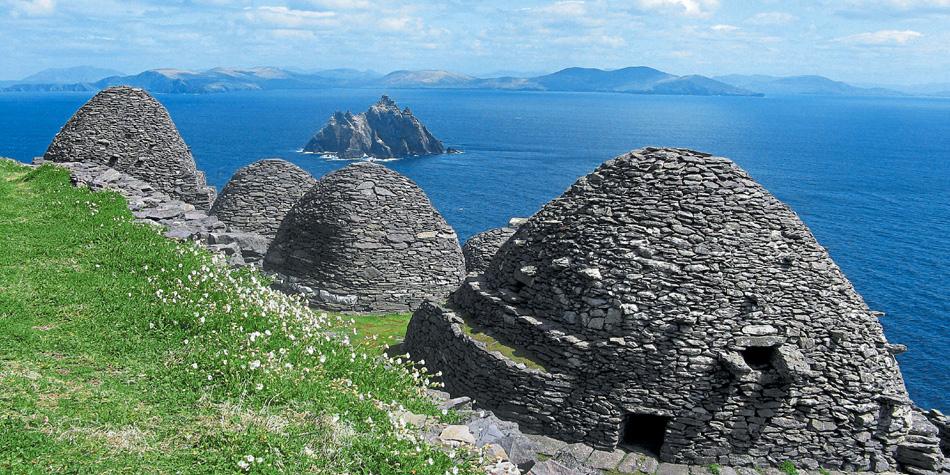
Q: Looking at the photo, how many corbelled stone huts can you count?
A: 5